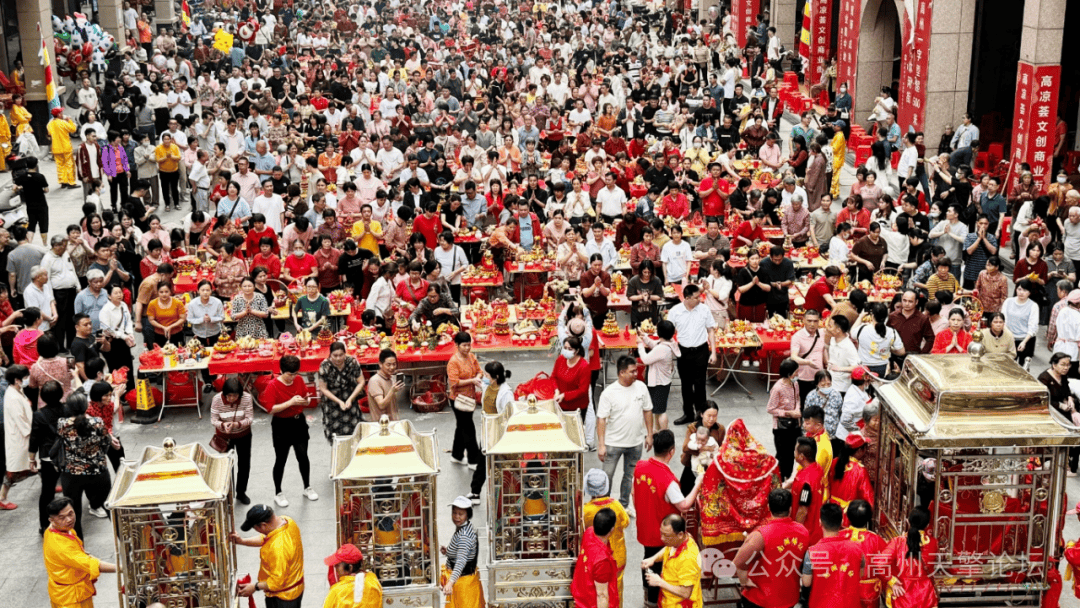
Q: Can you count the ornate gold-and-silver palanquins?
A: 4